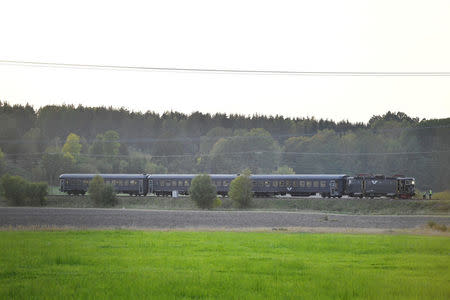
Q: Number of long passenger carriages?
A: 3